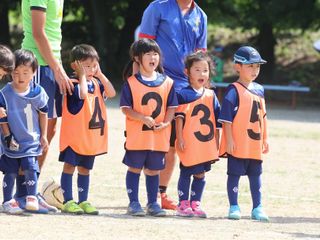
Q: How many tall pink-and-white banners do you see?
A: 0